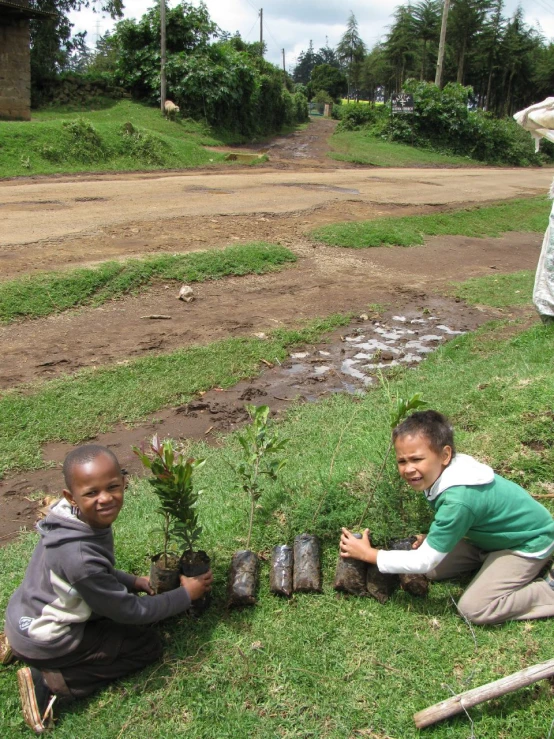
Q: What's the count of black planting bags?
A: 8